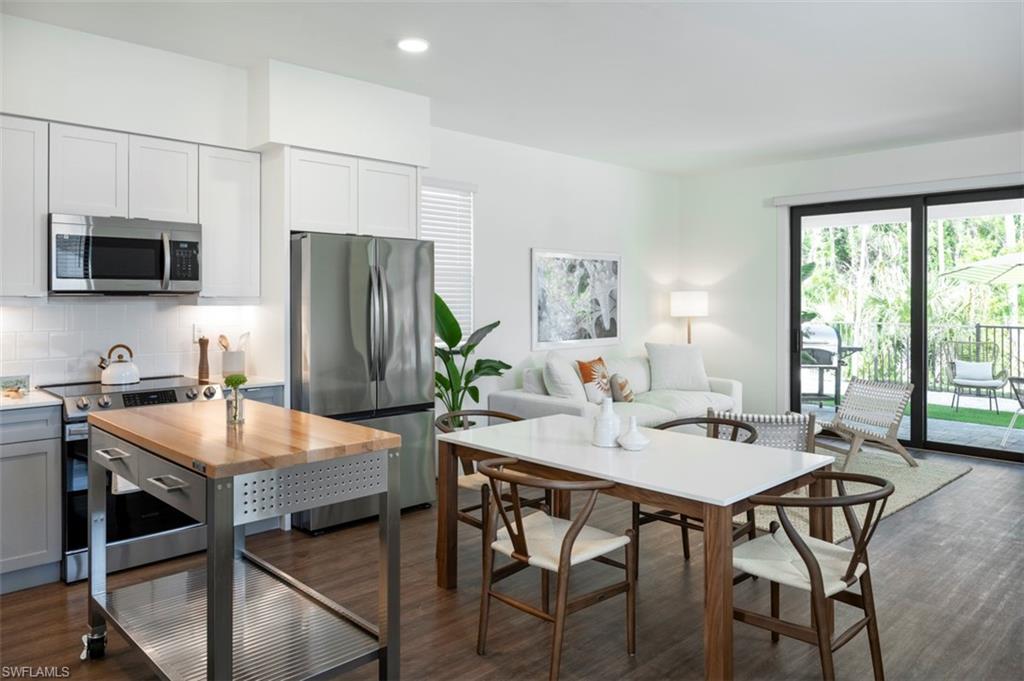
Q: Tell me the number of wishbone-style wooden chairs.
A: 4